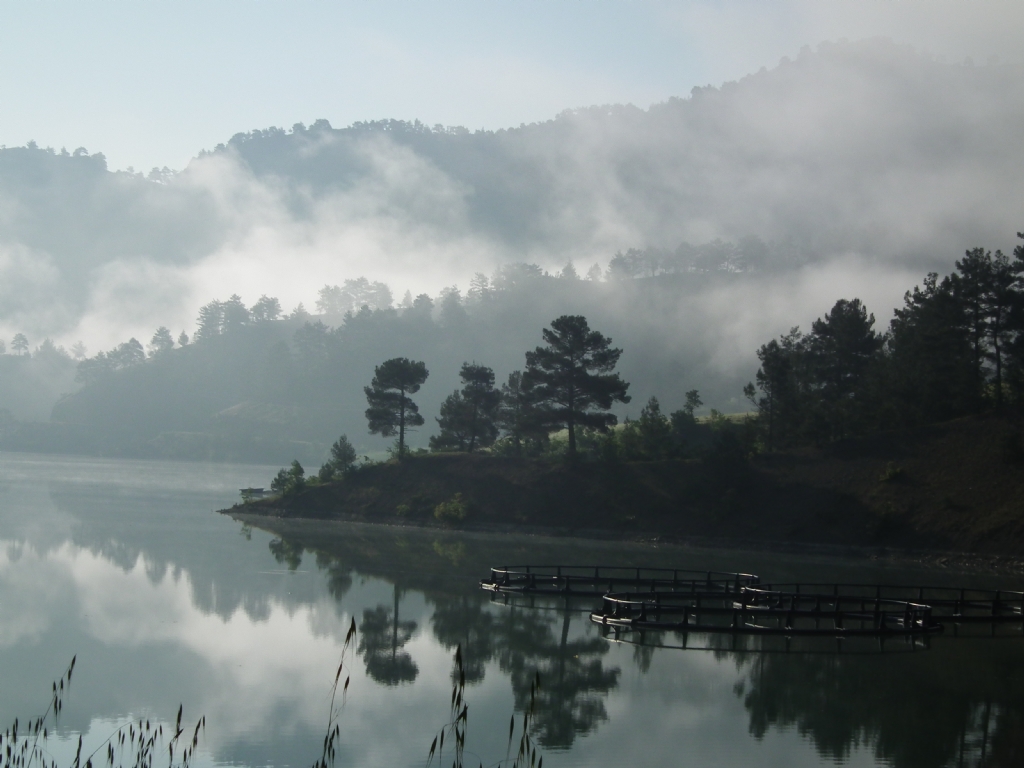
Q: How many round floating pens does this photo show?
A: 3